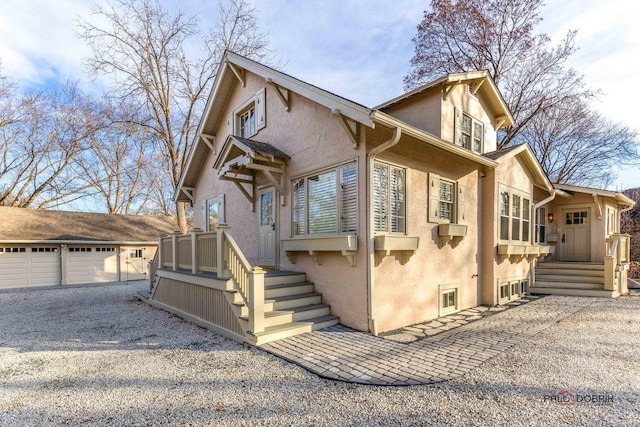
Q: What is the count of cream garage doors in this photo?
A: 2